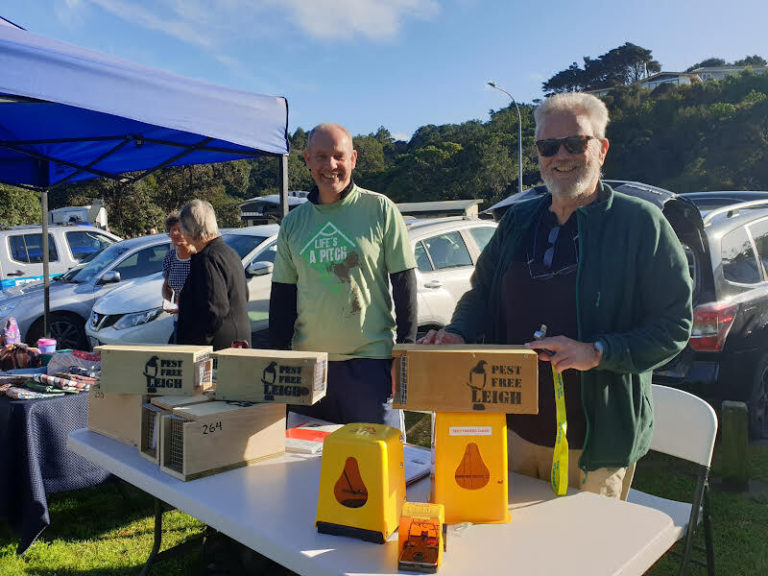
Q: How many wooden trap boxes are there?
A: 6